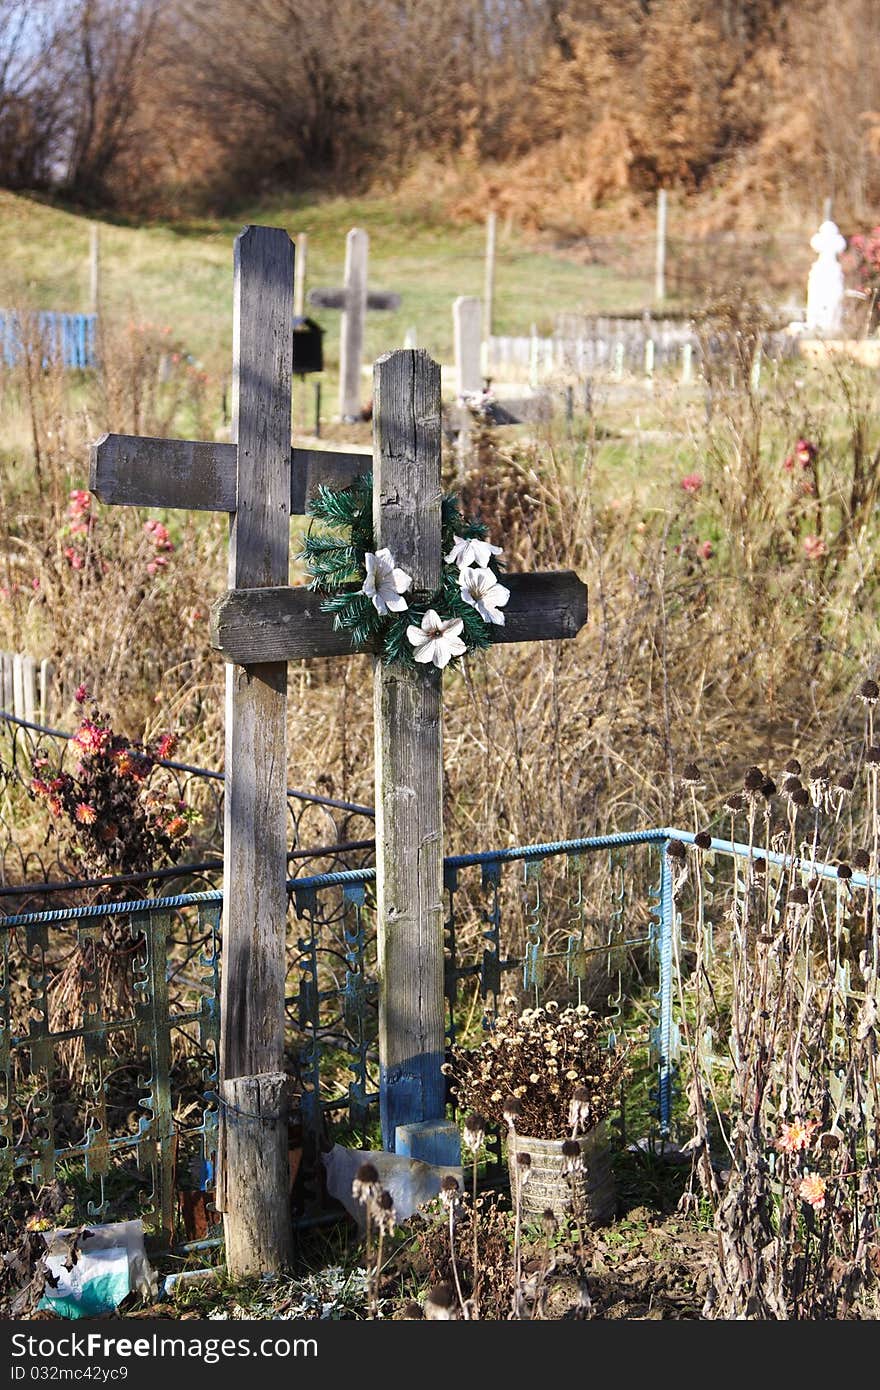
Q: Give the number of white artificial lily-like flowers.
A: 4